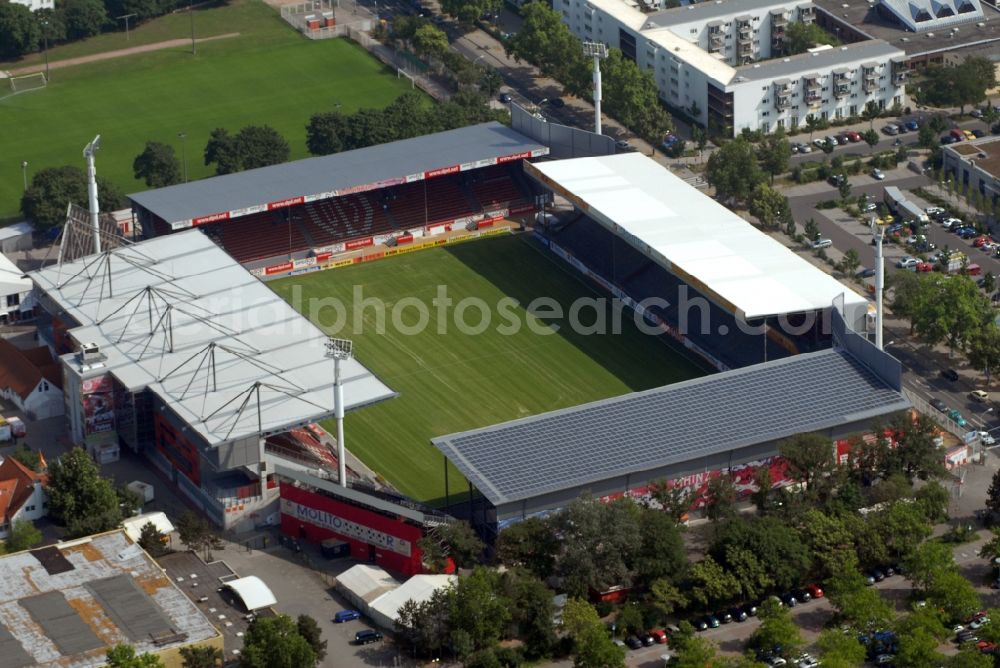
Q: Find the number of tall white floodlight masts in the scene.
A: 4